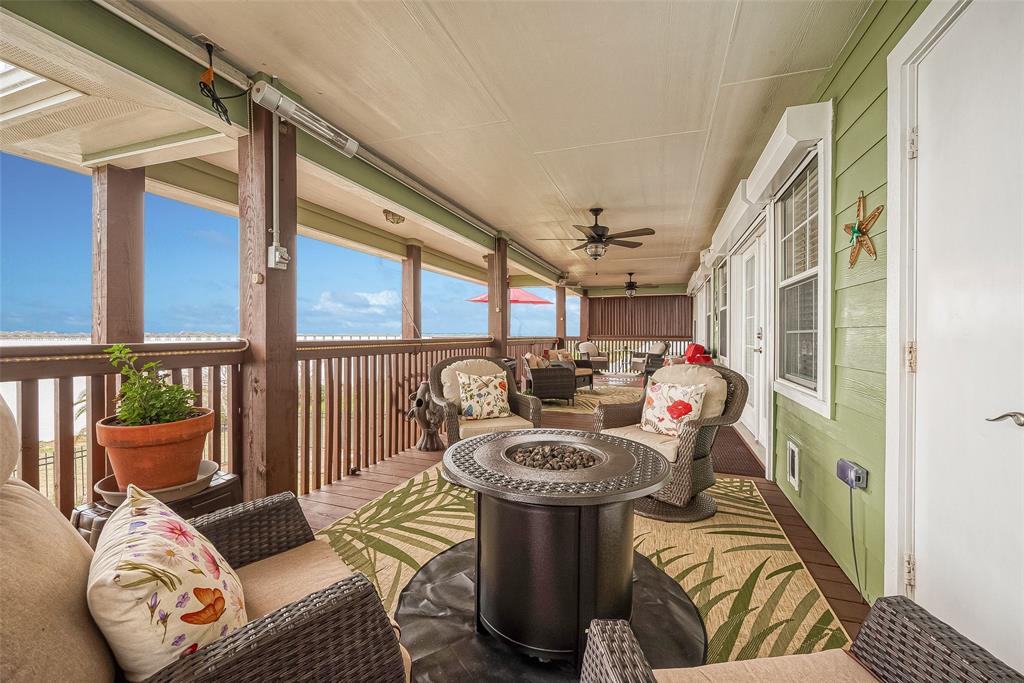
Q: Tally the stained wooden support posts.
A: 6